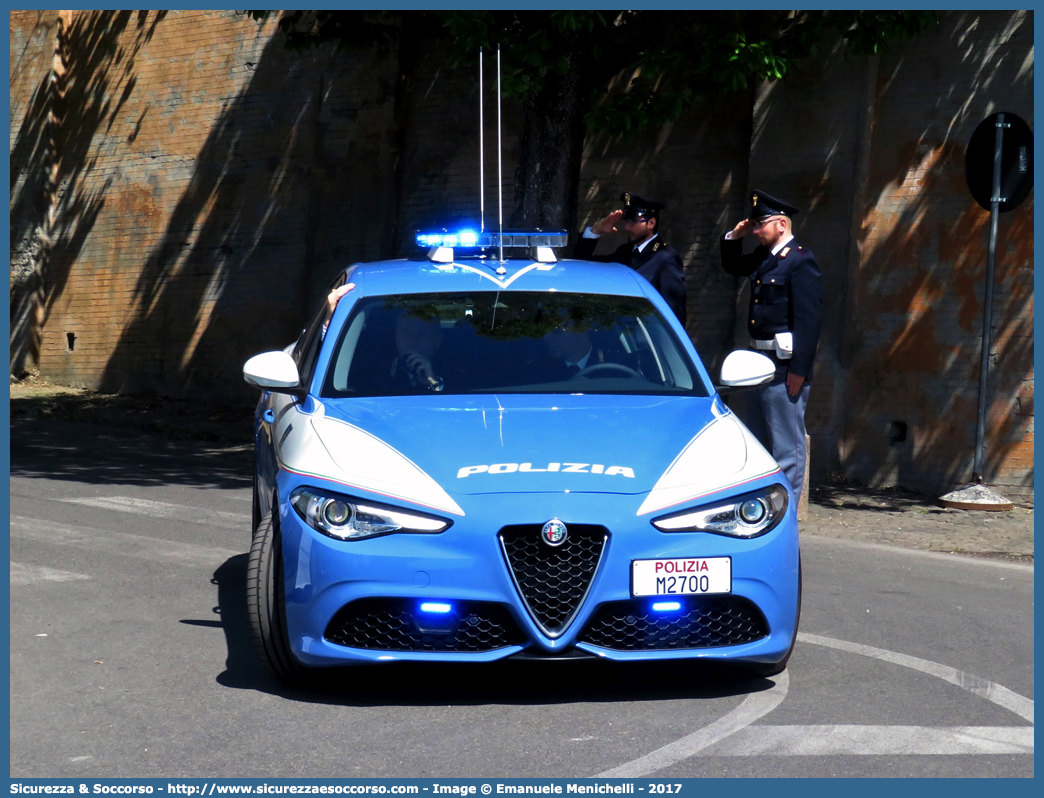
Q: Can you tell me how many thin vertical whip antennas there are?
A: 2